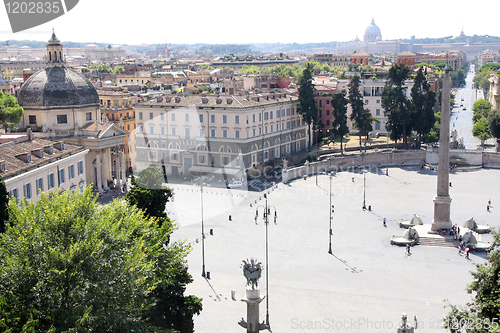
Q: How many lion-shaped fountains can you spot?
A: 4